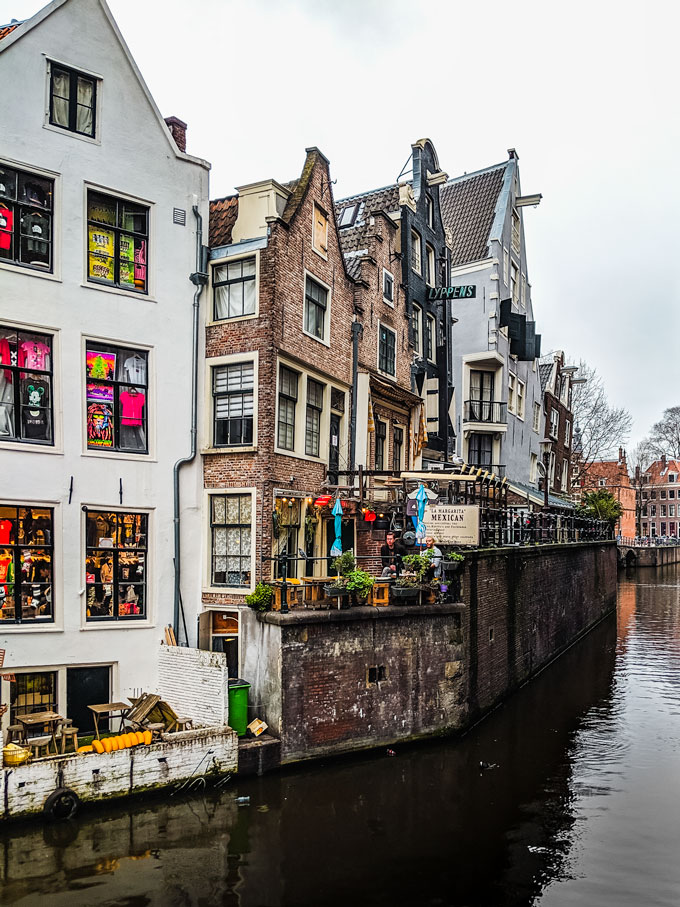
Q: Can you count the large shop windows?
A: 6